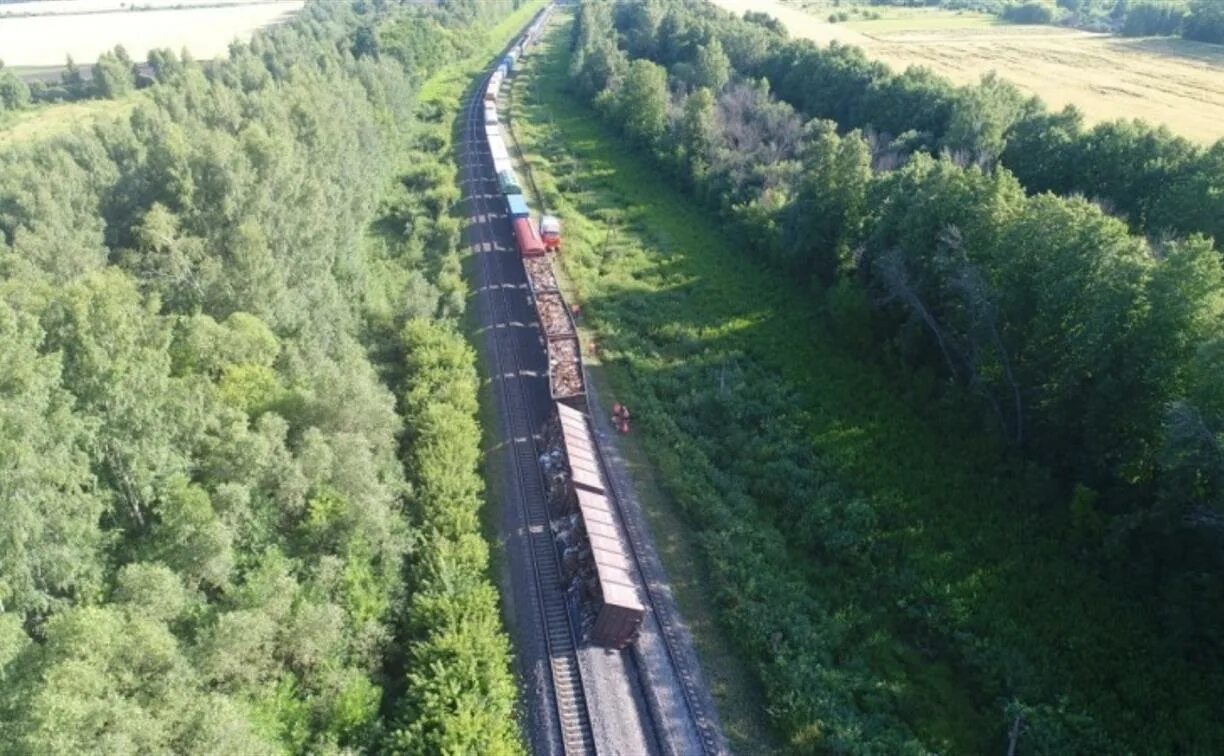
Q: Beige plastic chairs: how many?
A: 0